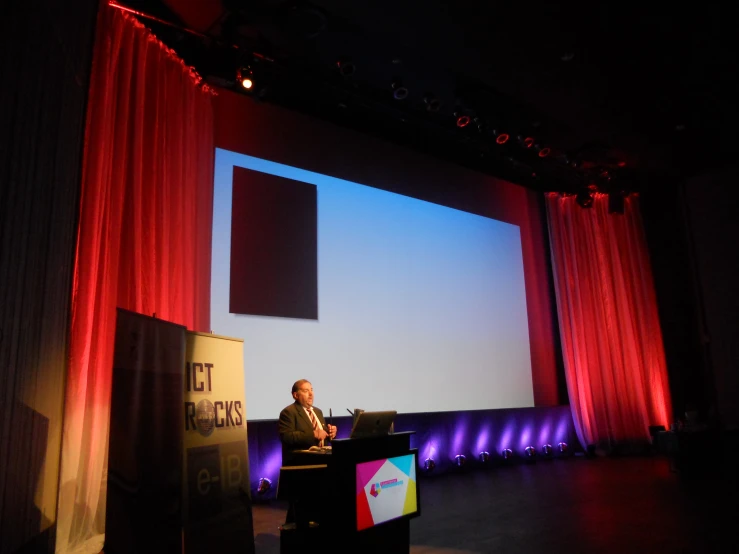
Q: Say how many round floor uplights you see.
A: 8